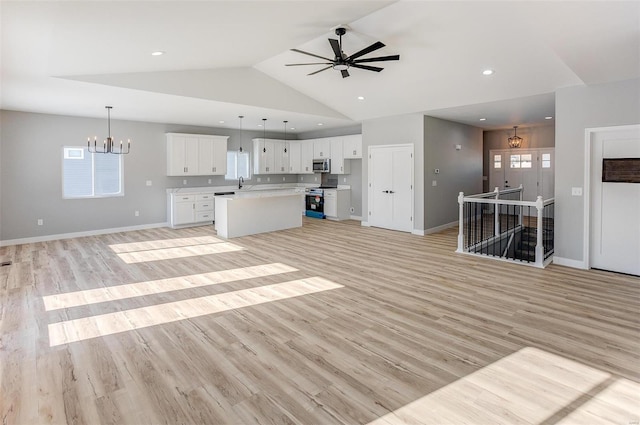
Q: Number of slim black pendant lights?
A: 3